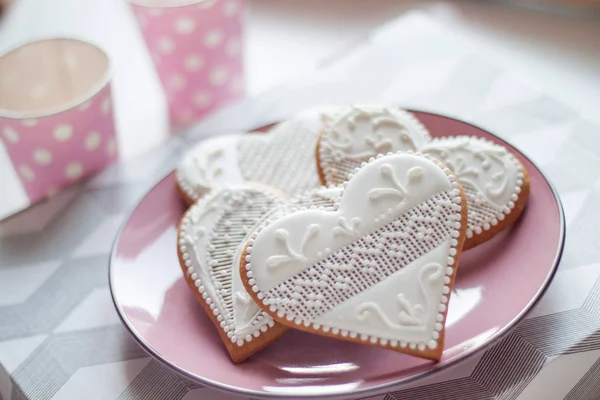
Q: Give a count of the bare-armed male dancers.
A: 0